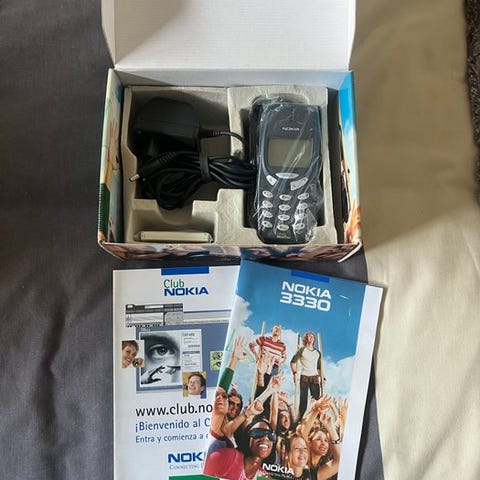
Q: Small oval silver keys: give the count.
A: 12